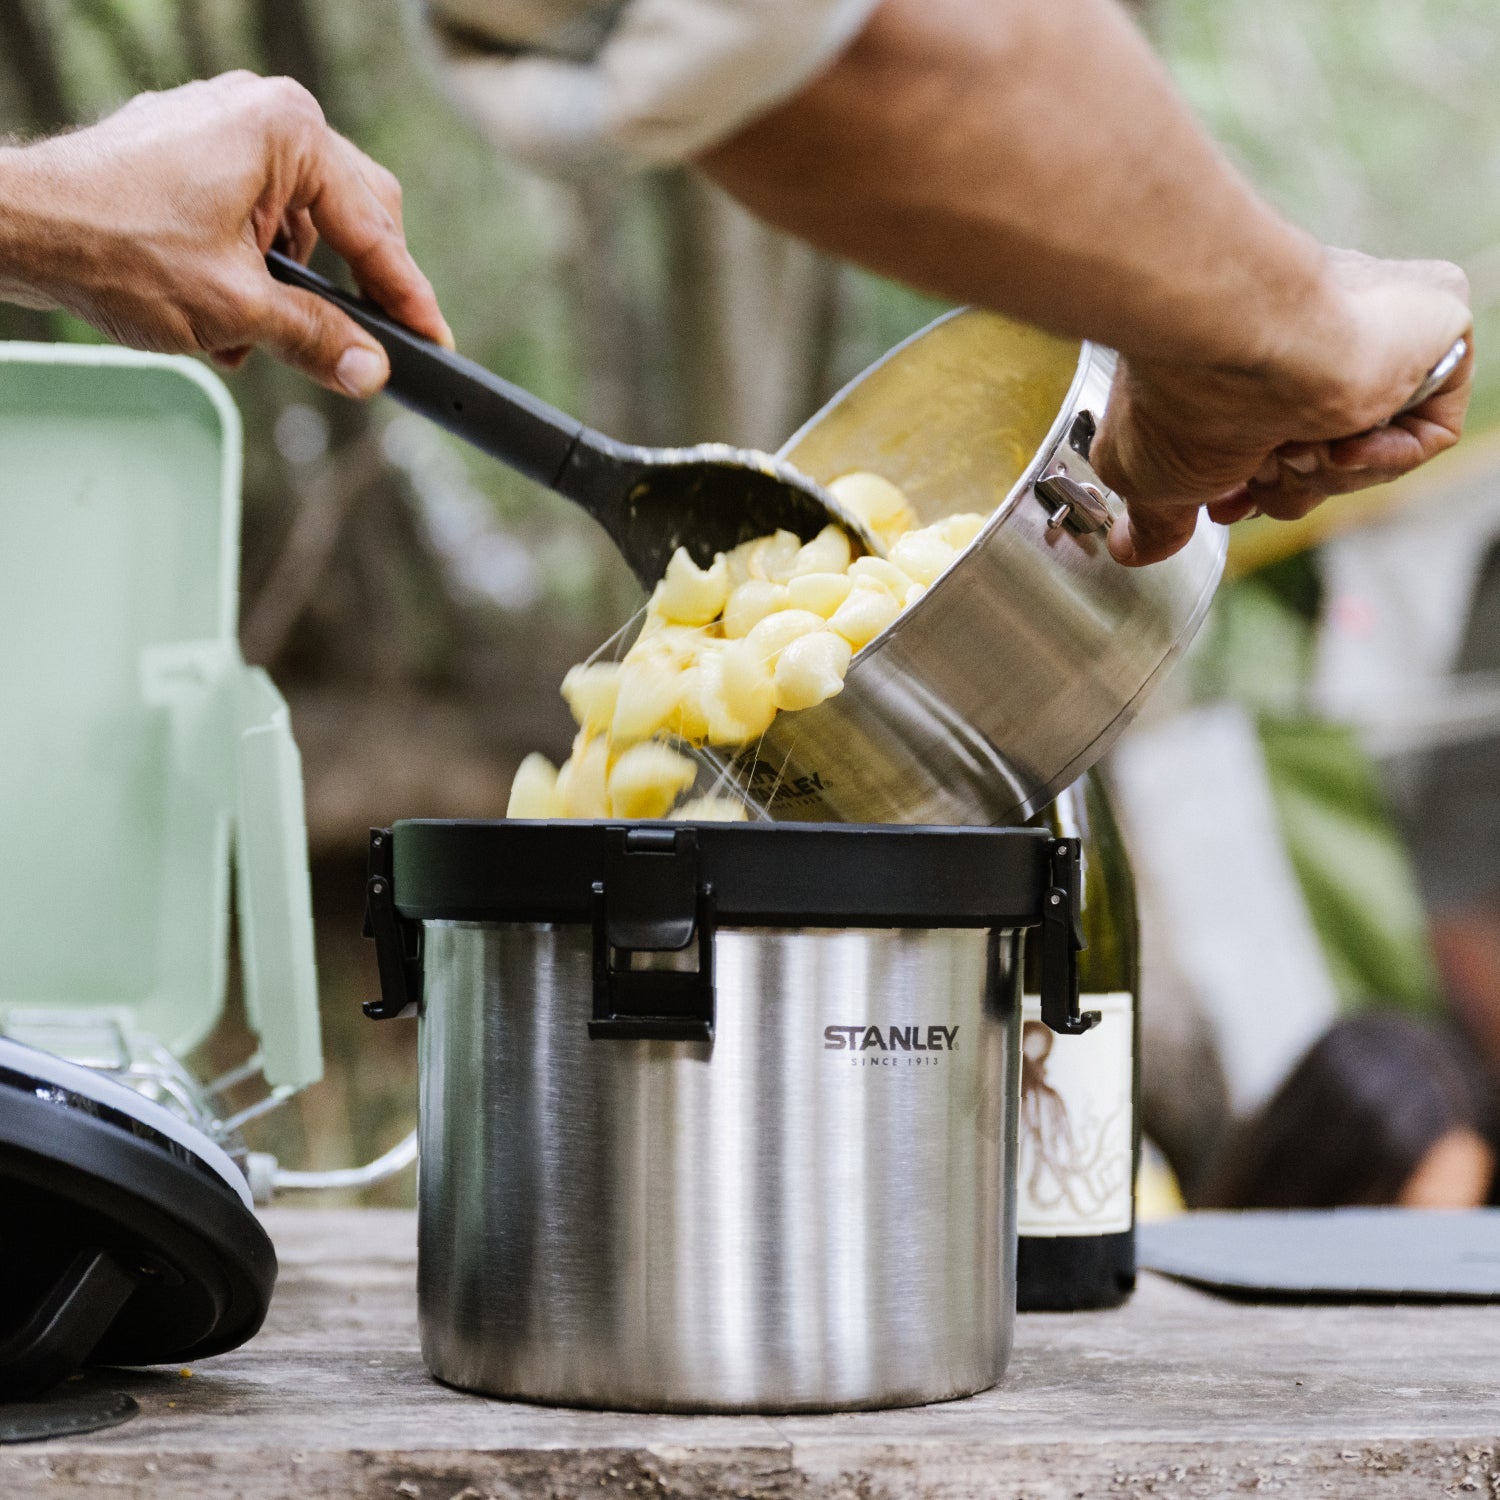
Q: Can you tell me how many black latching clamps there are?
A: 3